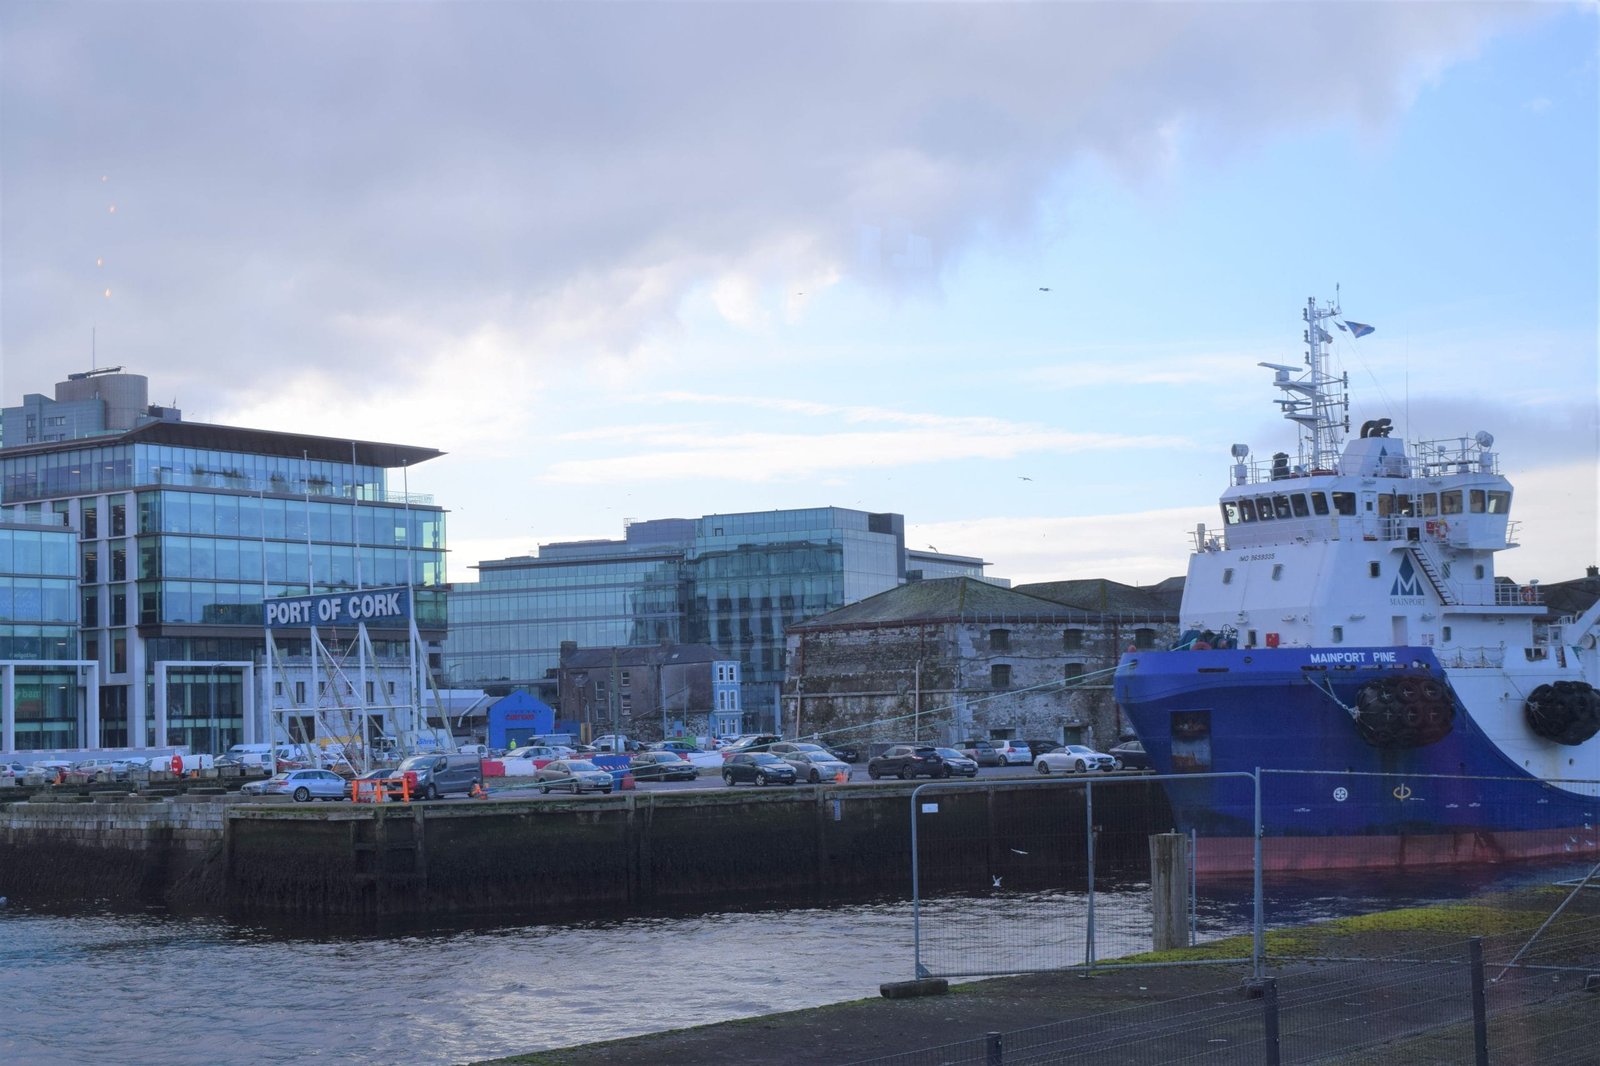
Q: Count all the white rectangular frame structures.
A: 2